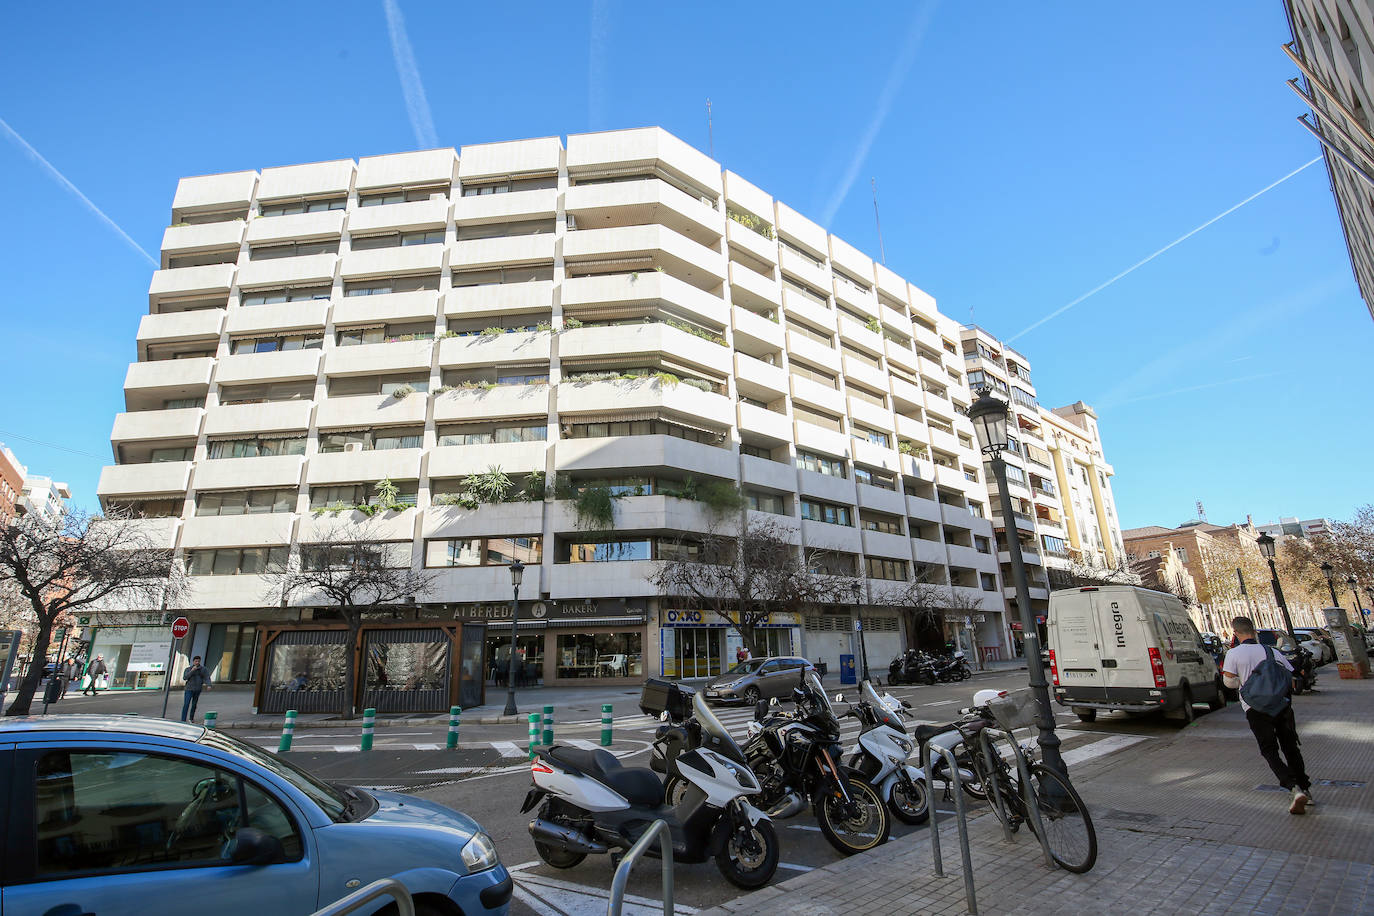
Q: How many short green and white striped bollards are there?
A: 7